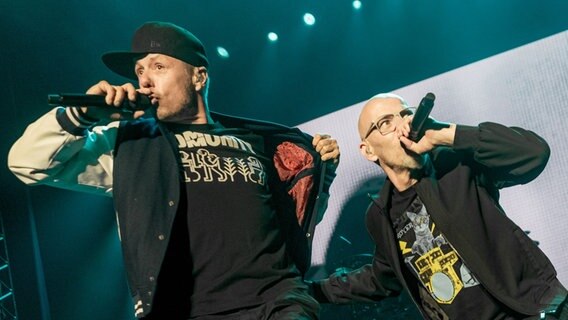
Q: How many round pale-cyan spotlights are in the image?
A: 4